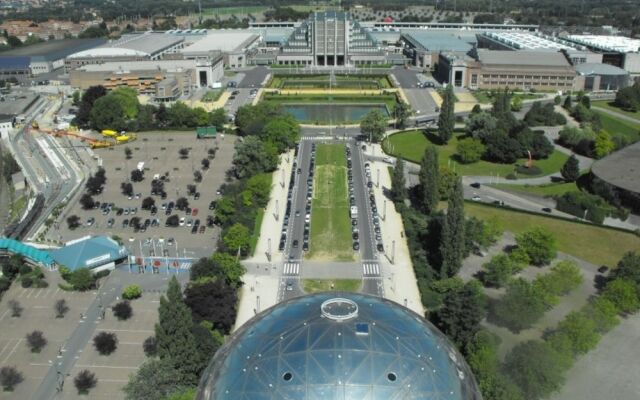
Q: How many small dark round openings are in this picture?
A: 2